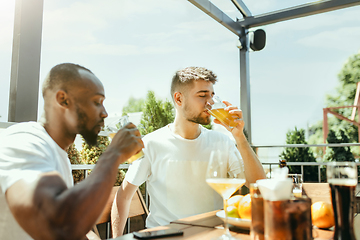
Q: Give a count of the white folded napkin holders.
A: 1